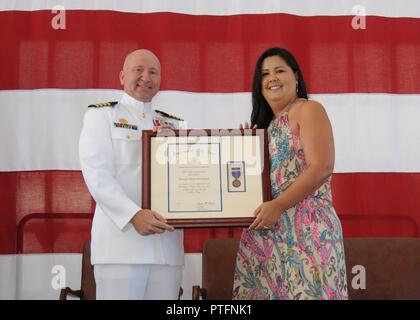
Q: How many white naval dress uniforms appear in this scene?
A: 1